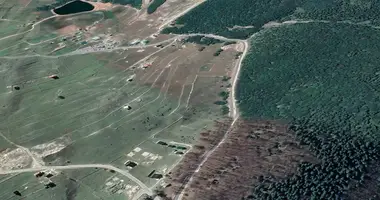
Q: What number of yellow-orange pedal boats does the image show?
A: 0